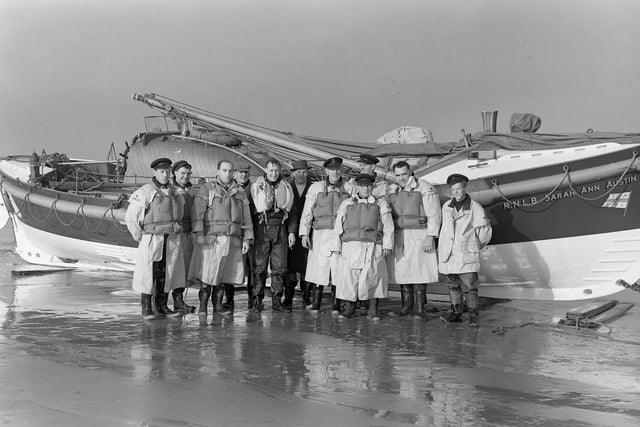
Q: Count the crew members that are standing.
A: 11